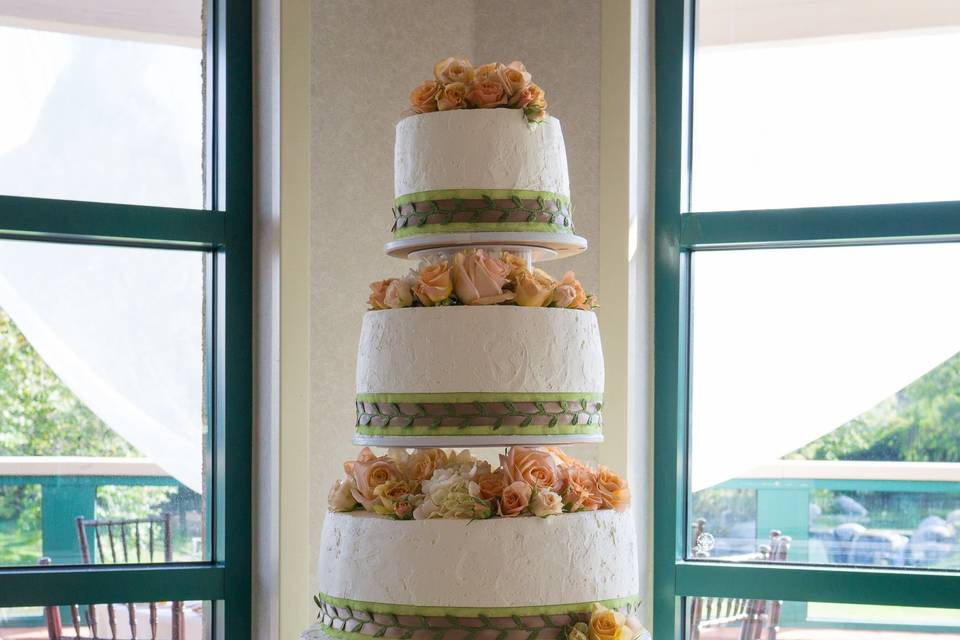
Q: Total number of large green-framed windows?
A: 2